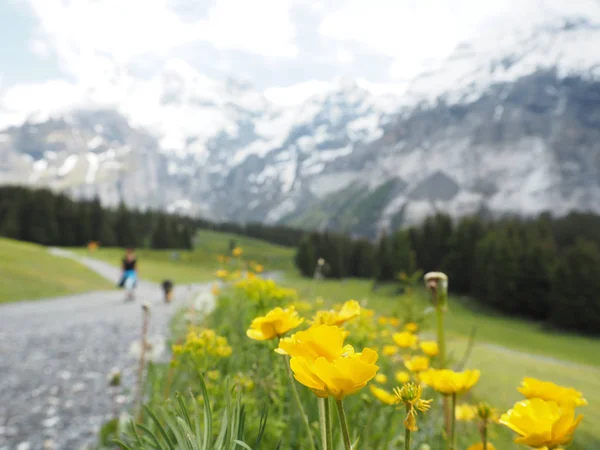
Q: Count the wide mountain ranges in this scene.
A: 1